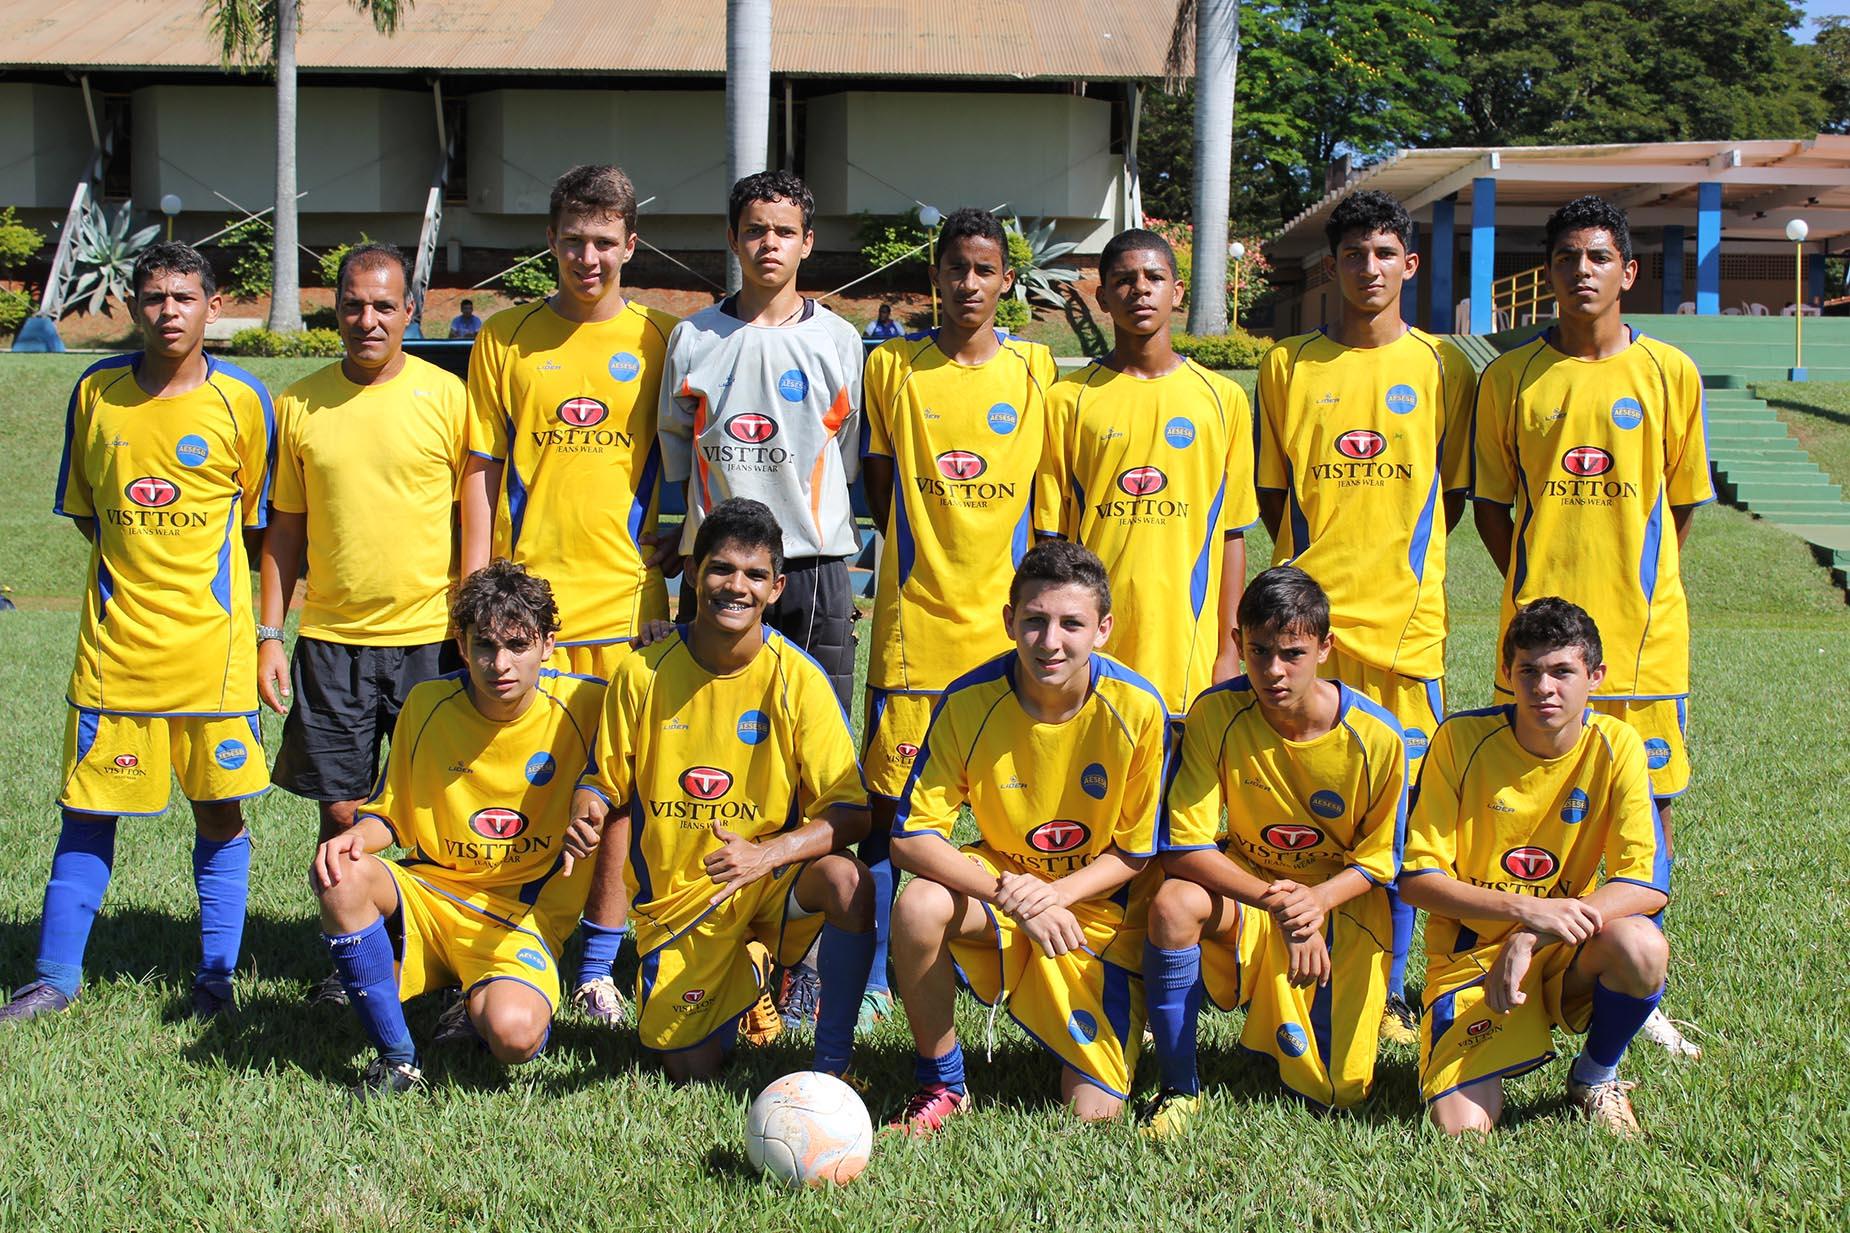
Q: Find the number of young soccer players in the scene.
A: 12